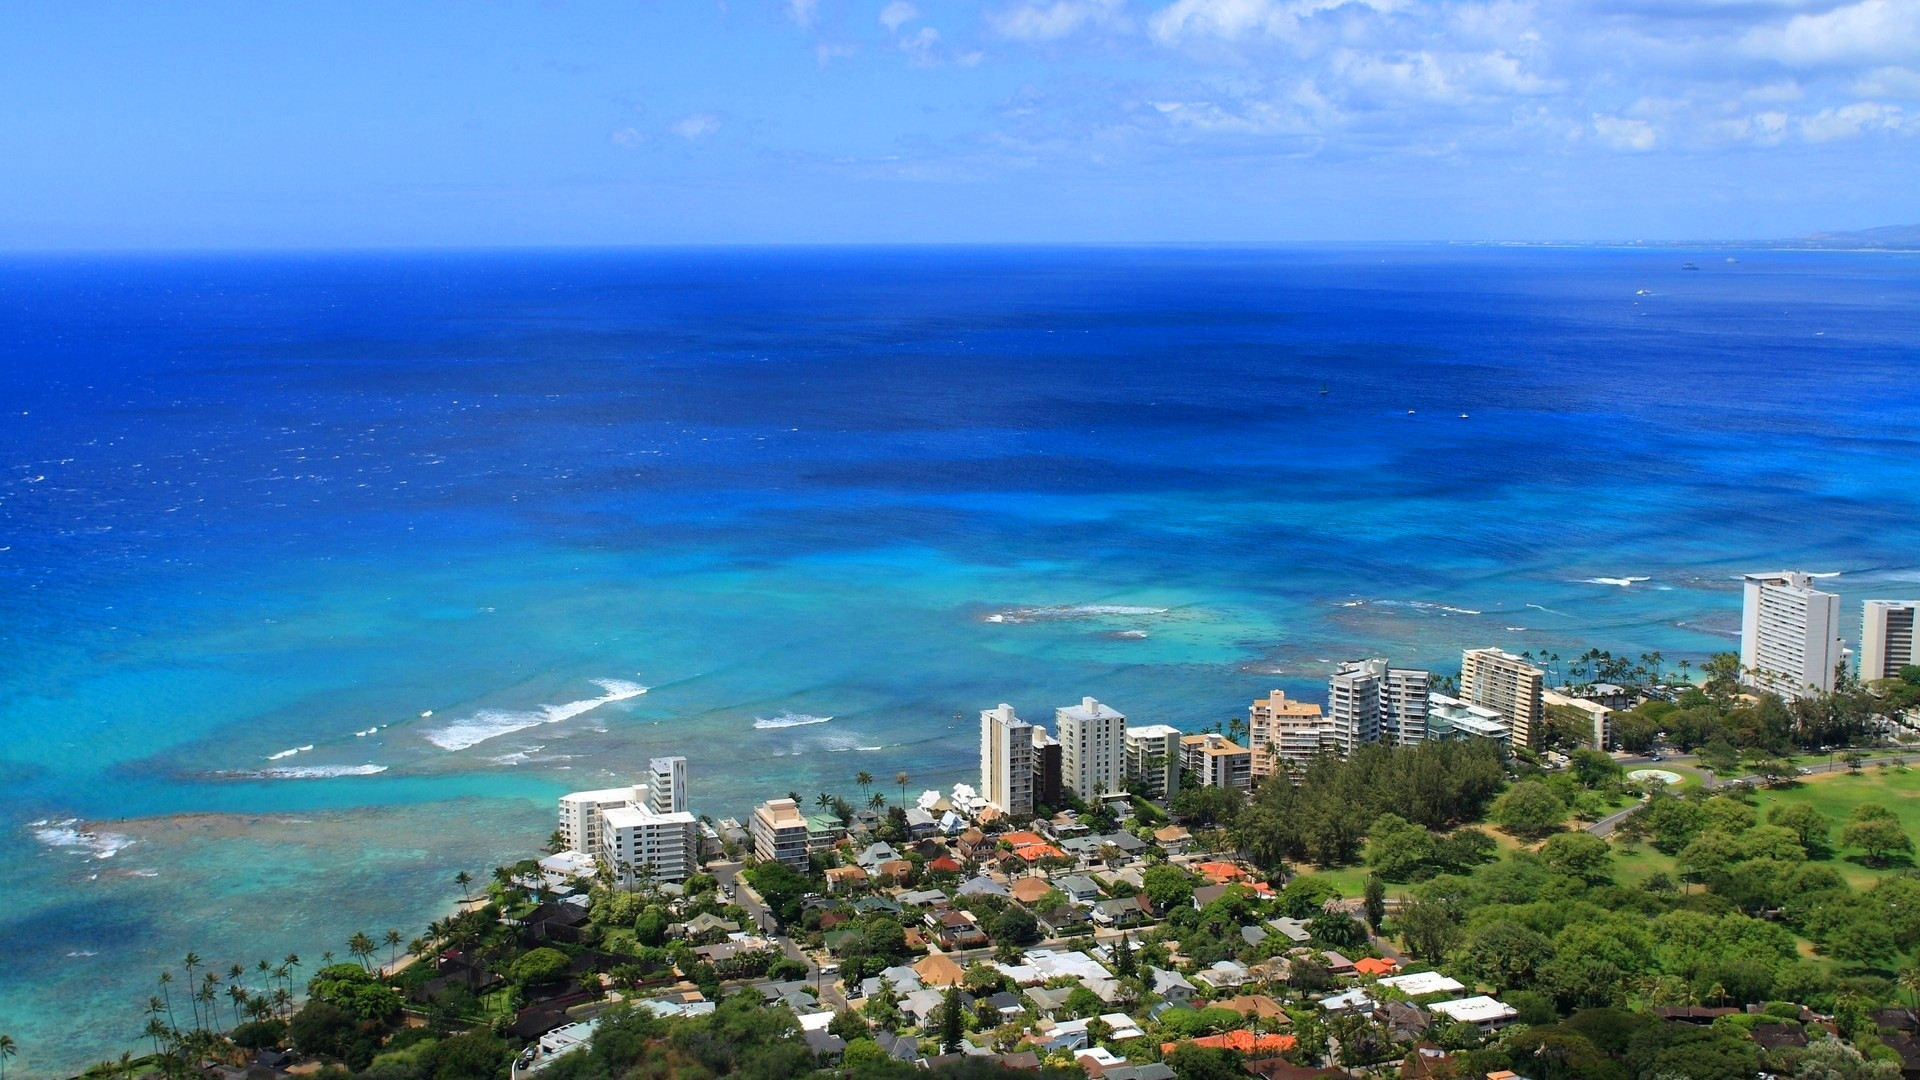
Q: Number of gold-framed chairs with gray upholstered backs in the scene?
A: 0